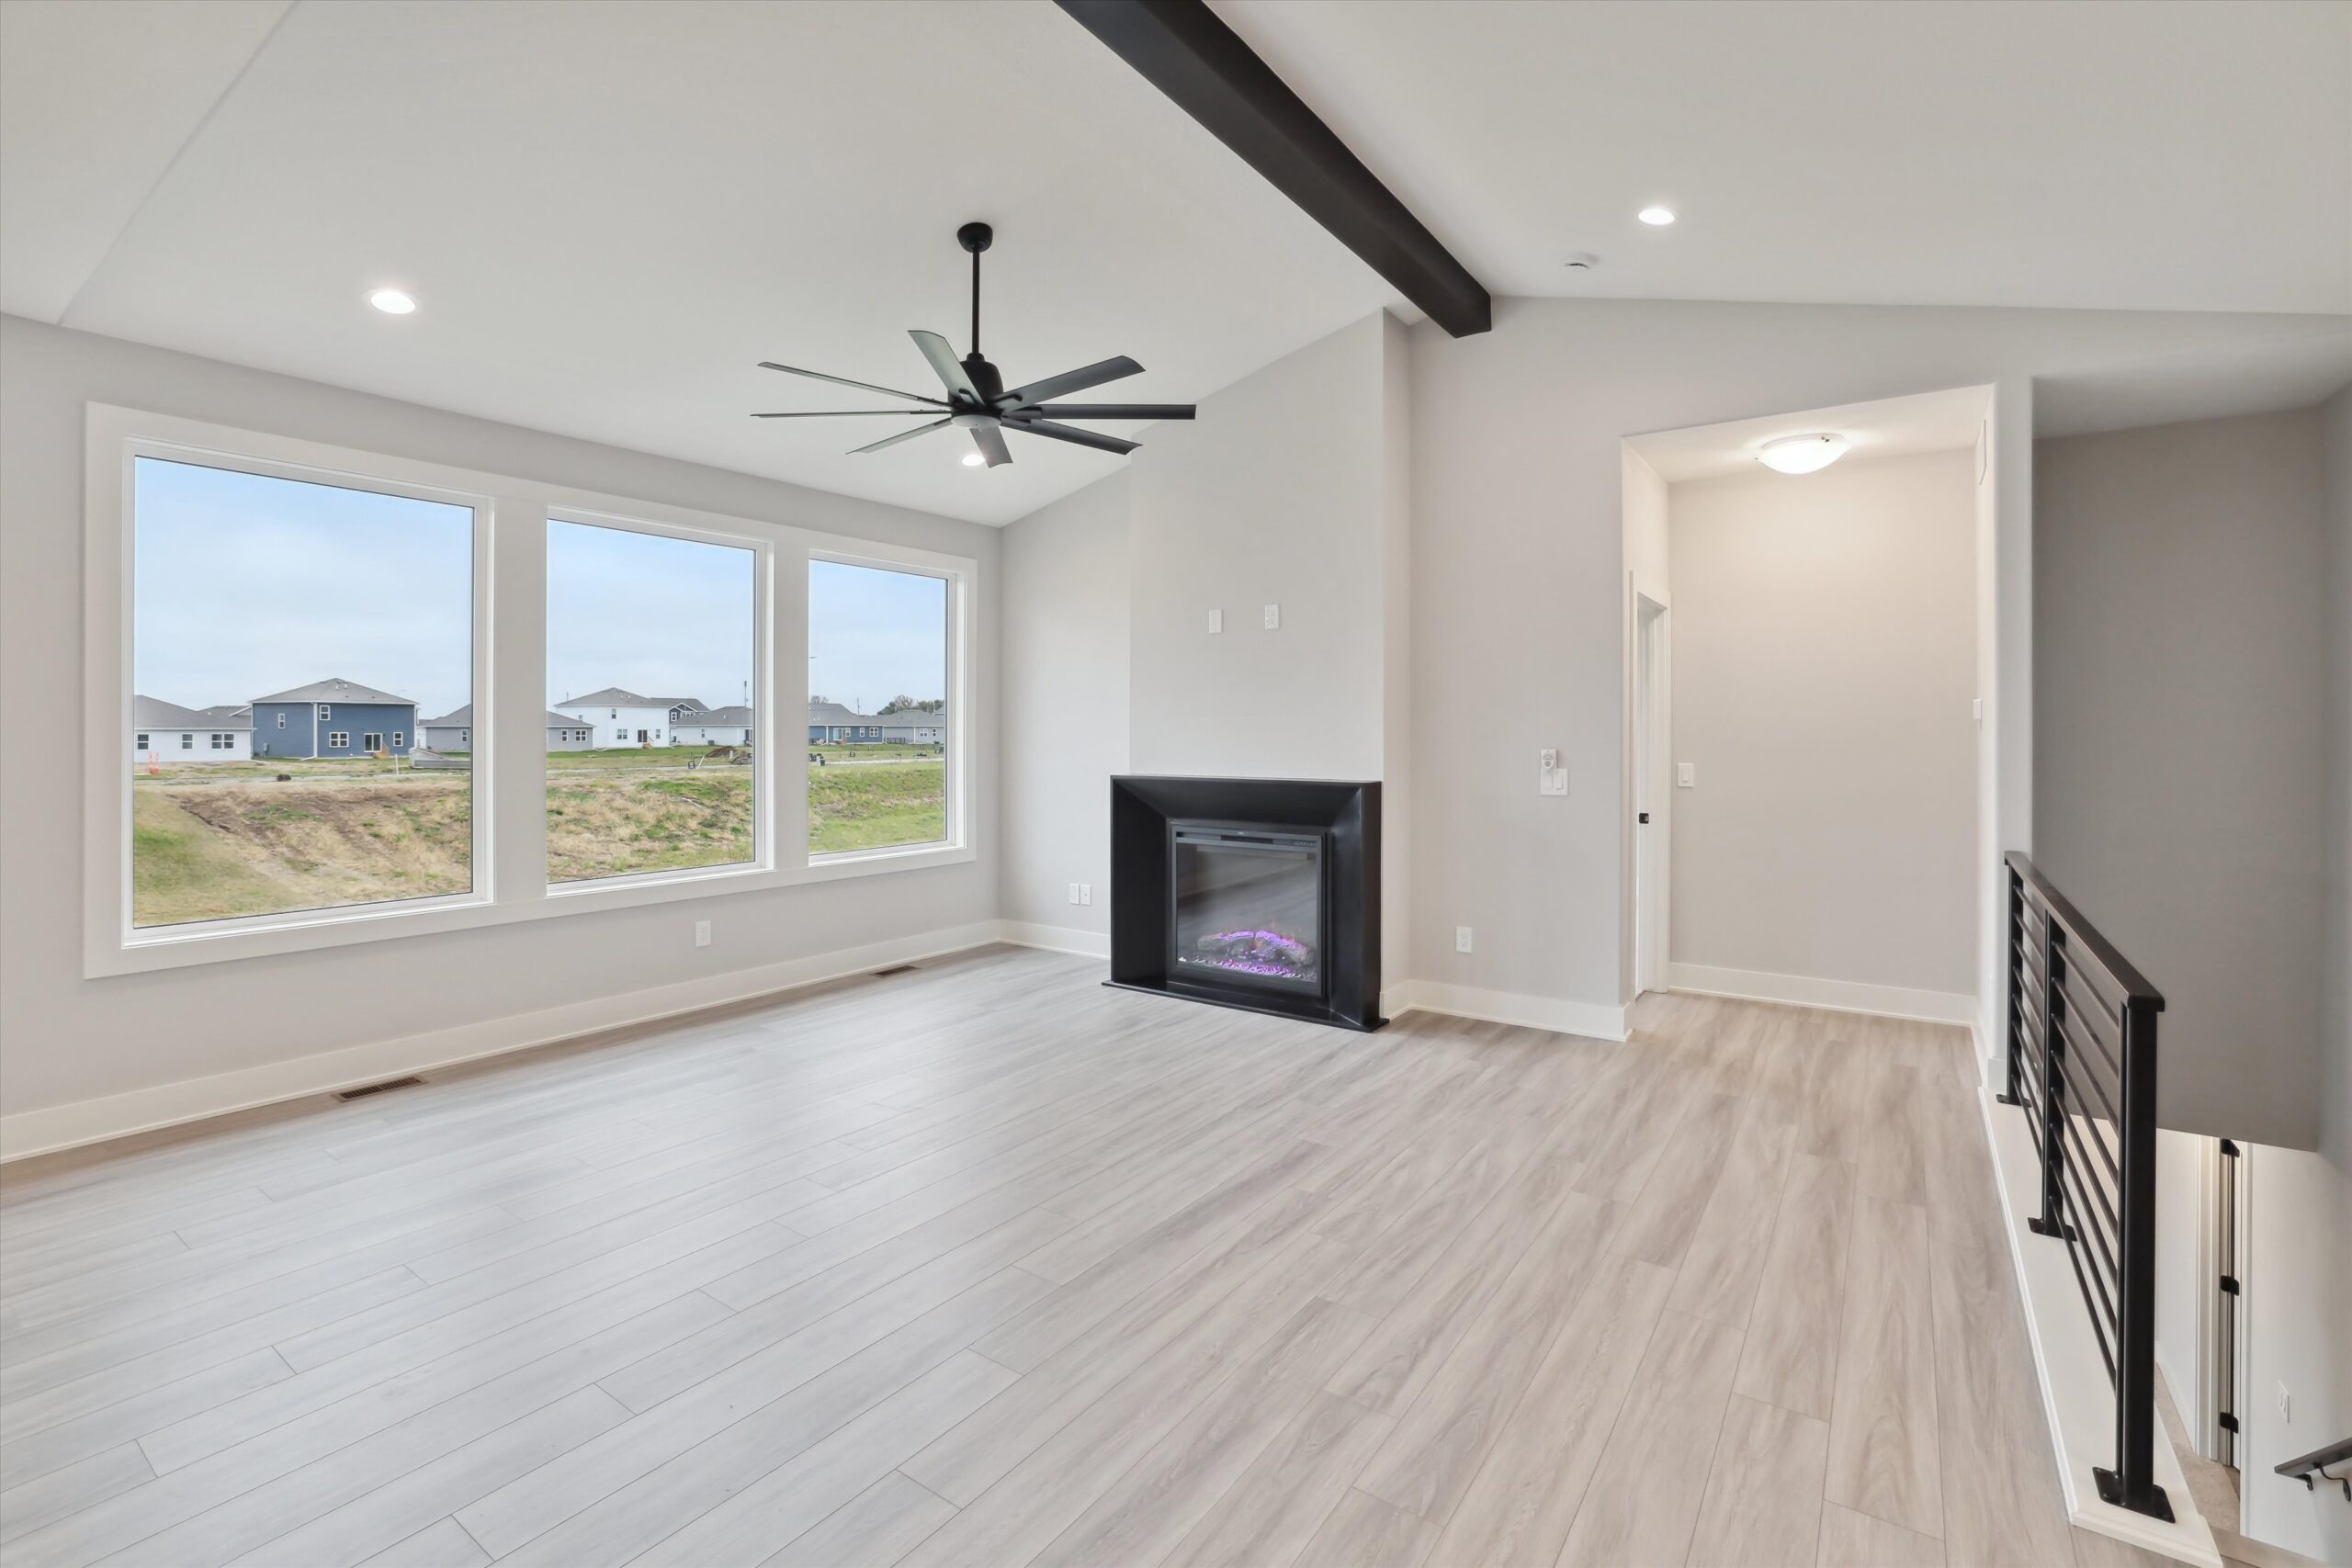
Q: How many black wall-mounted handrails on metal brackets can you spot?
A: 1